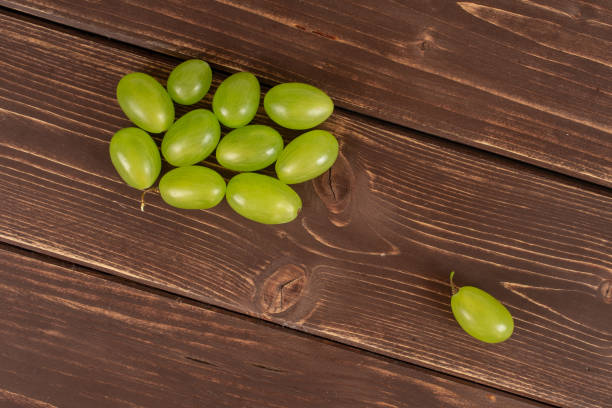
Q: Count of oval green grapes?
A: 11